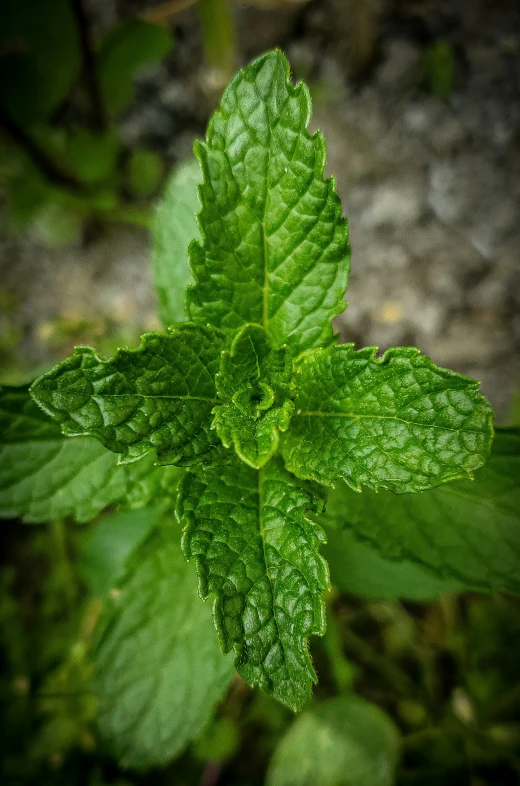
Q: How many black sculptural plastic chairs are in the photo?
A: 0